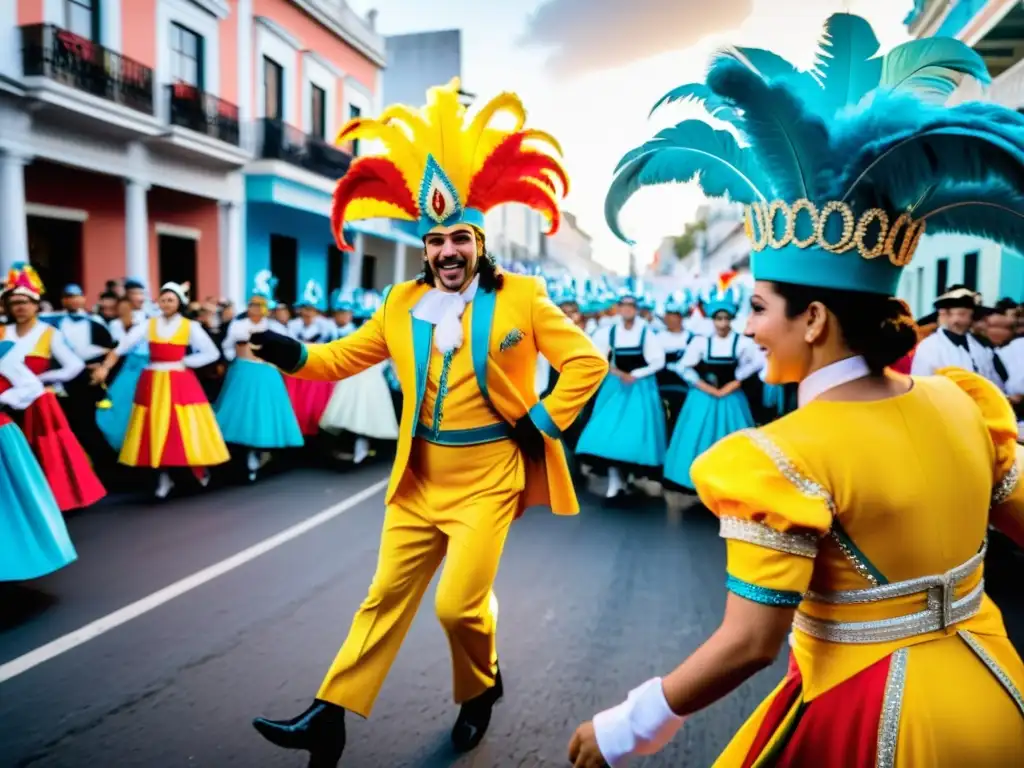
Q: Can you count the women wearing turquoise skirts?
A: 5